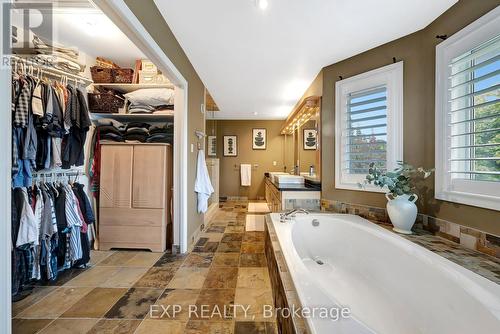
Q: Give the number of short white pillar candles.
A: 0